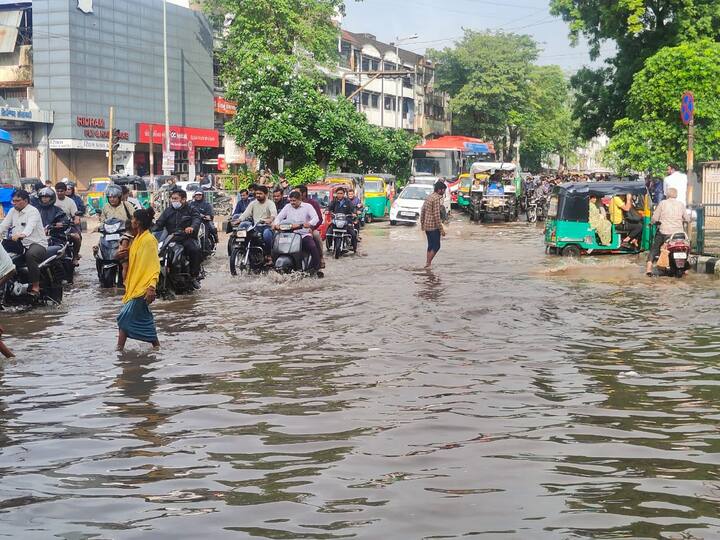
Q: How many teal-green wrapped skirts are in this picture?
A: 1